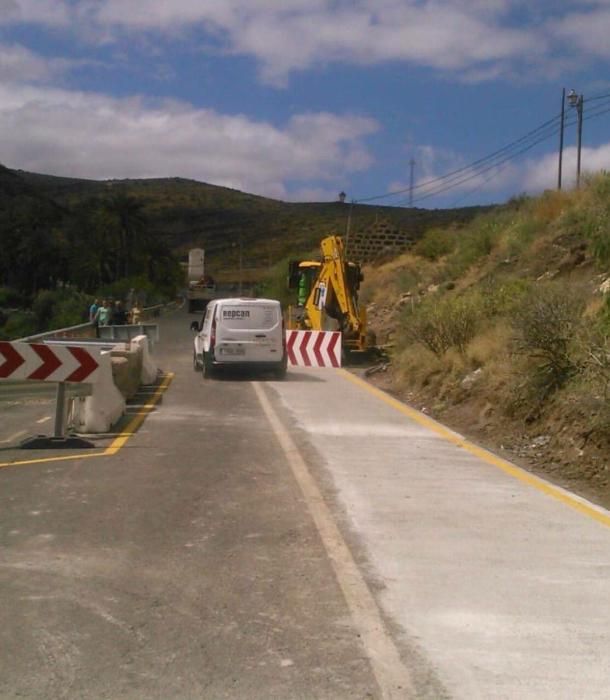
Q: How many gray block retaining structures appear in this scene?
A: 1